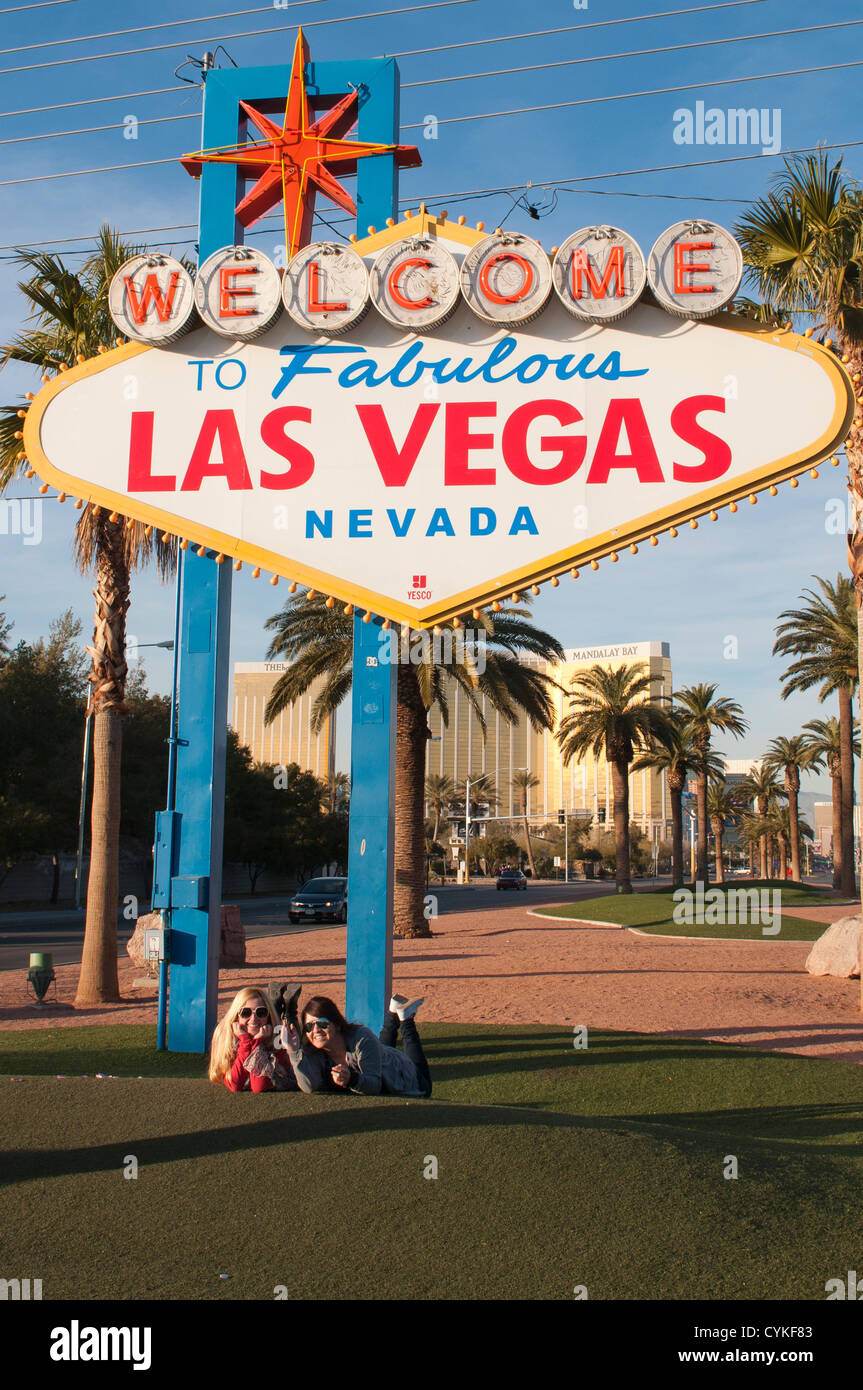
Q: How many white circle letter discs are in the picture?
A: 7